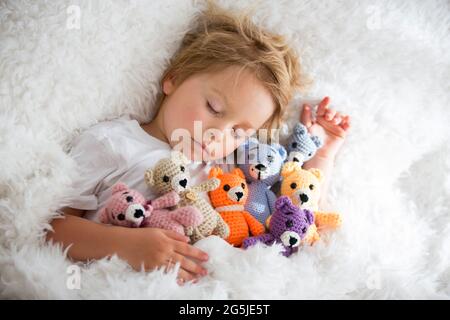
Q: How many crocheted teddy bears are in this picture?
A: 7